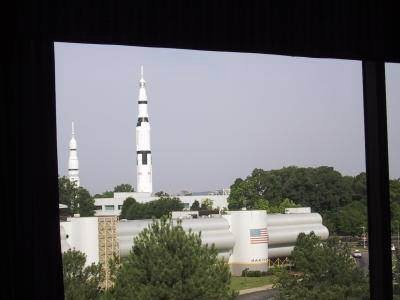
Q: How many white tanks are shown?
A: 2